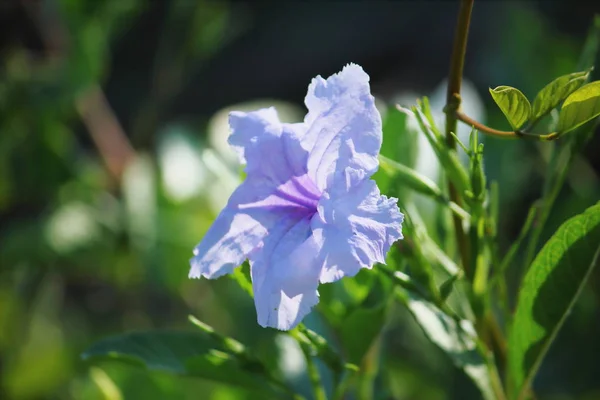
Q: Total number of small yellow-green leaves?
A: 3